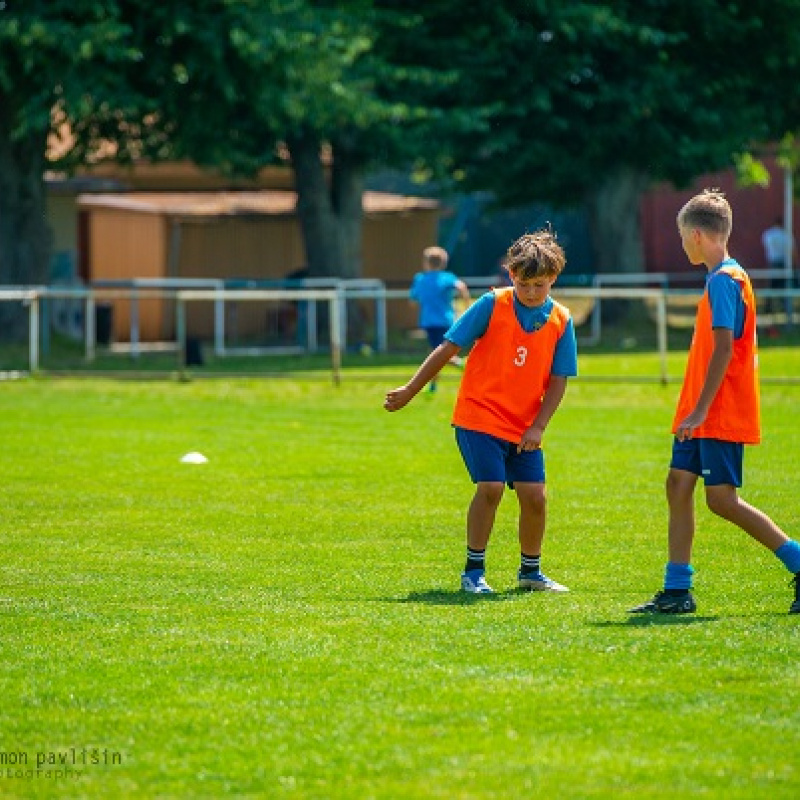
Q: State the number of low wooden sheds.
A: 1